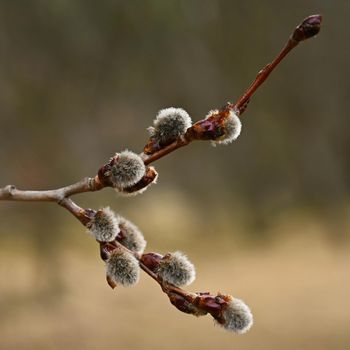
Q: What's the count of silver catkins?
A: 8